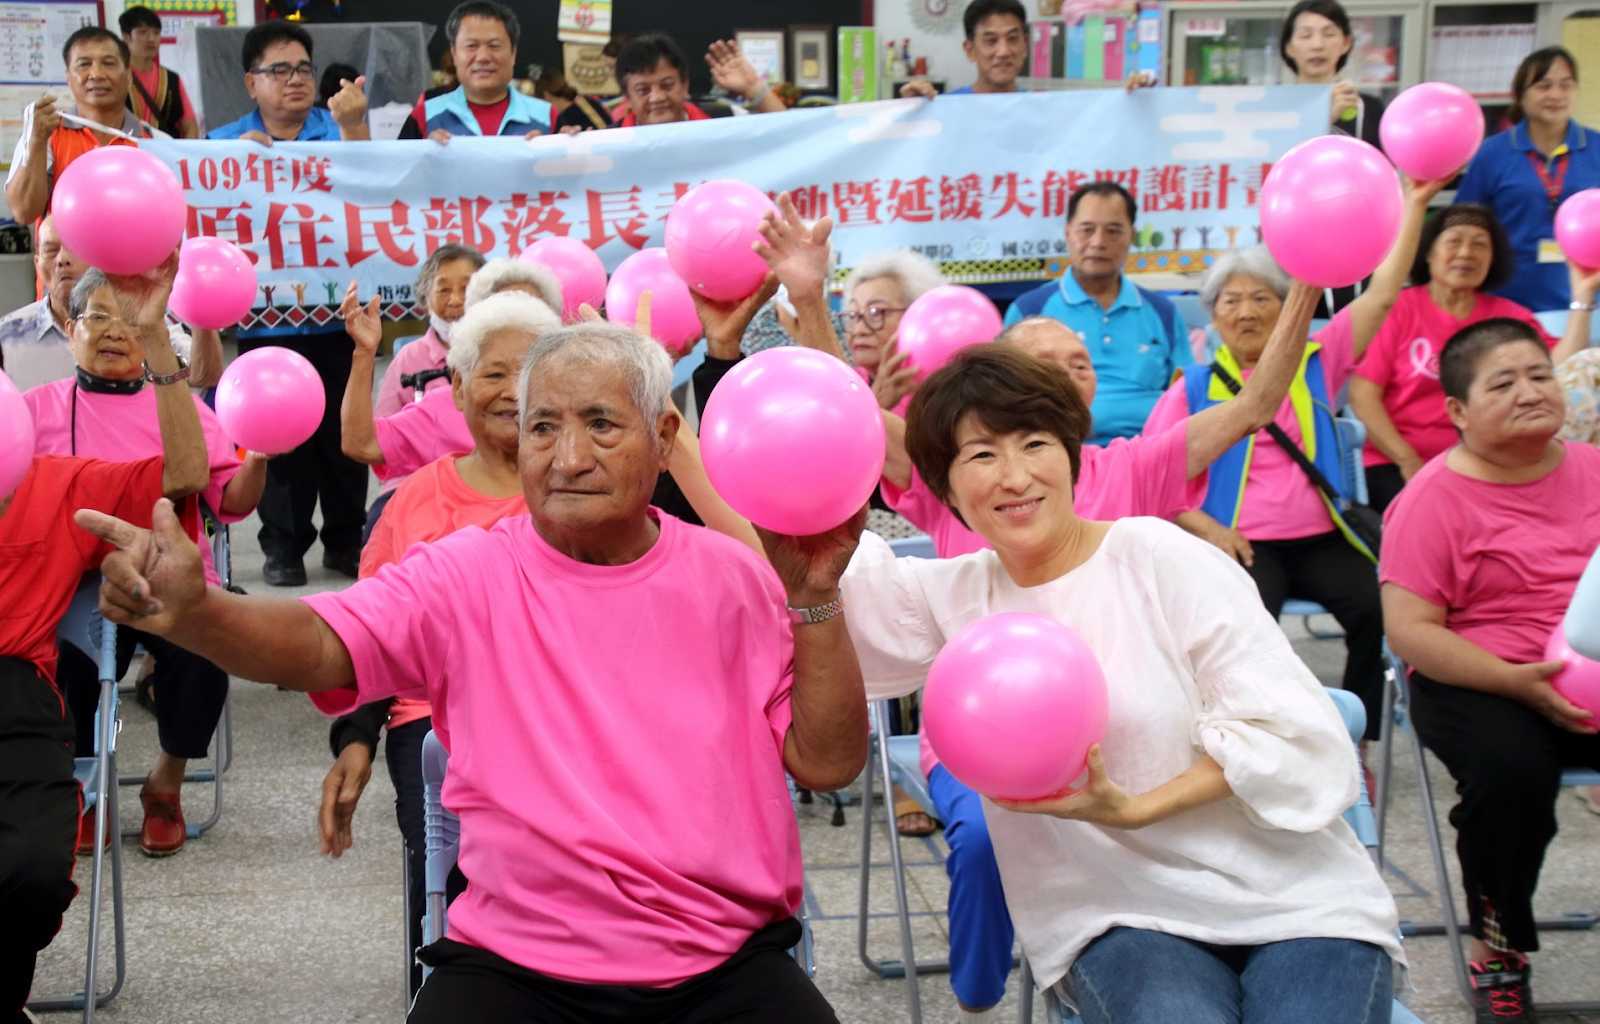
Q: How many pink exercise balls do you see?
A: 14